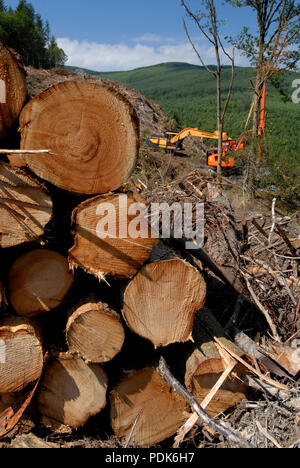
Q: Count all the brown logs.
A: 11